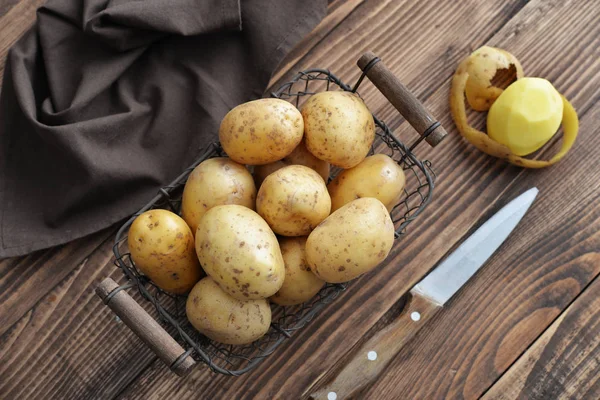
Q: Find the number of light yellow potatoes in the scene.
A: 1